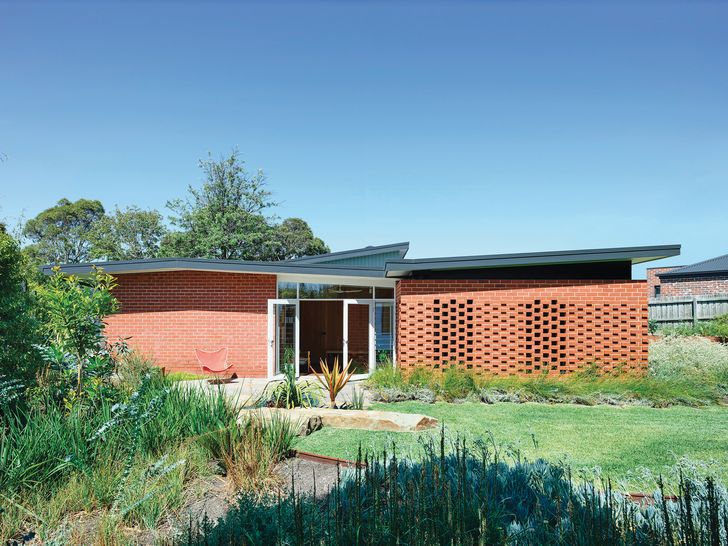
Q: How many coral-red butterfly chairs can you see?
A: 1